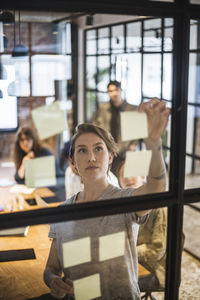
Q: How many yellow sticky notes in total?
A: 7